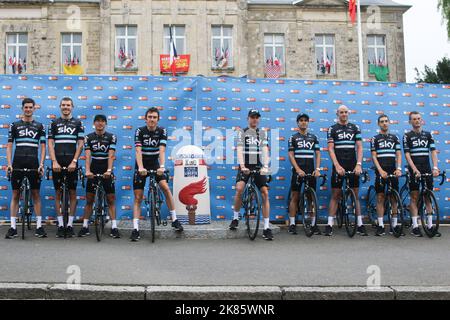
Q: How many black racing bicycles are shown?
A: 9